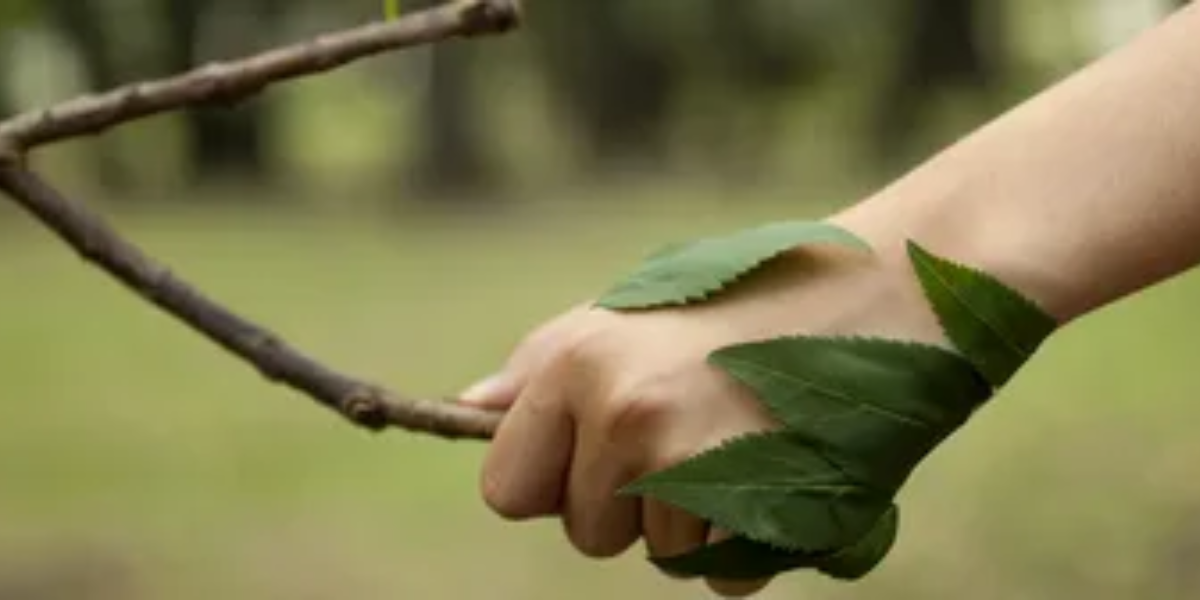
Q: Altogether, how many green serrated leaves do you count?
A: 5